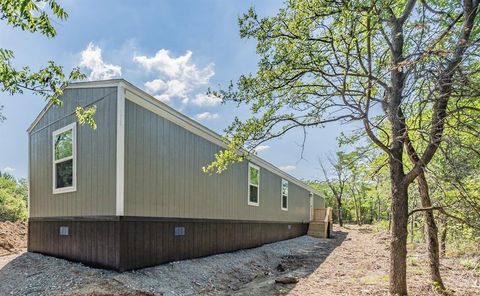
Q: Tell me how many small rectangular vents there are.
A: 3